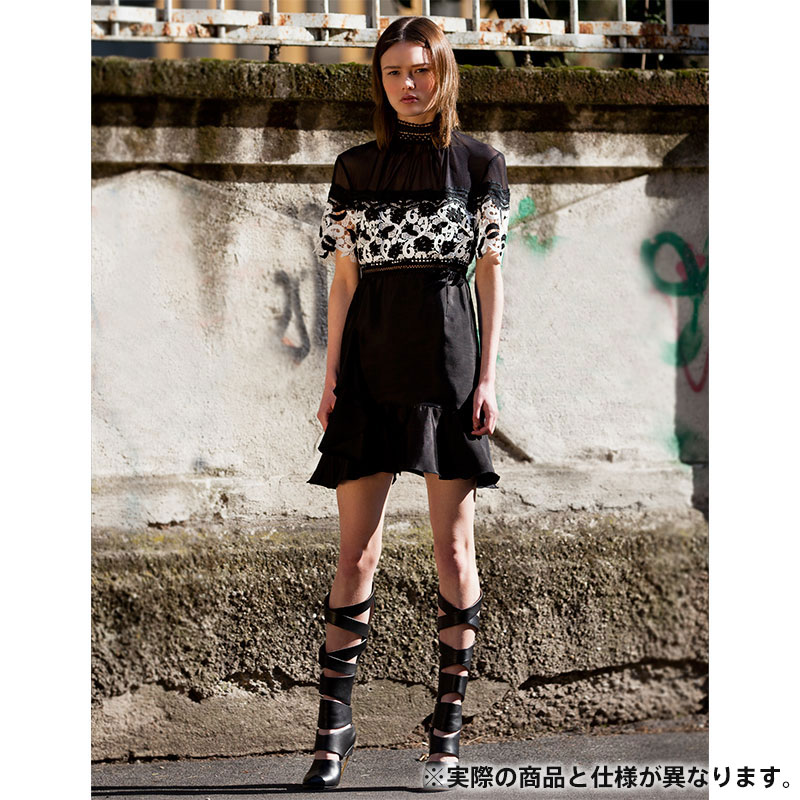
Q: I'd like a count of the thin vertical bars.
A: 12